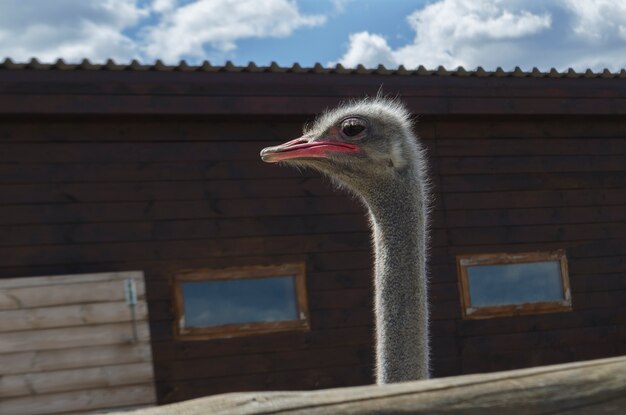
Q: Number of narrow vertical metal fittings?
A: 1